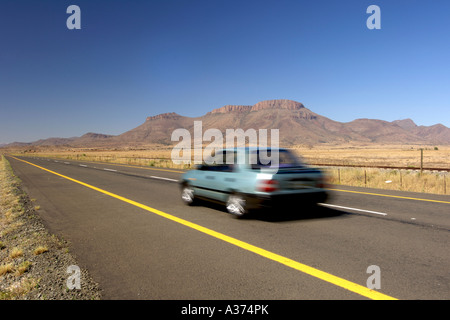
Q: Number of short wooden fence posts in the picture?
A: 4